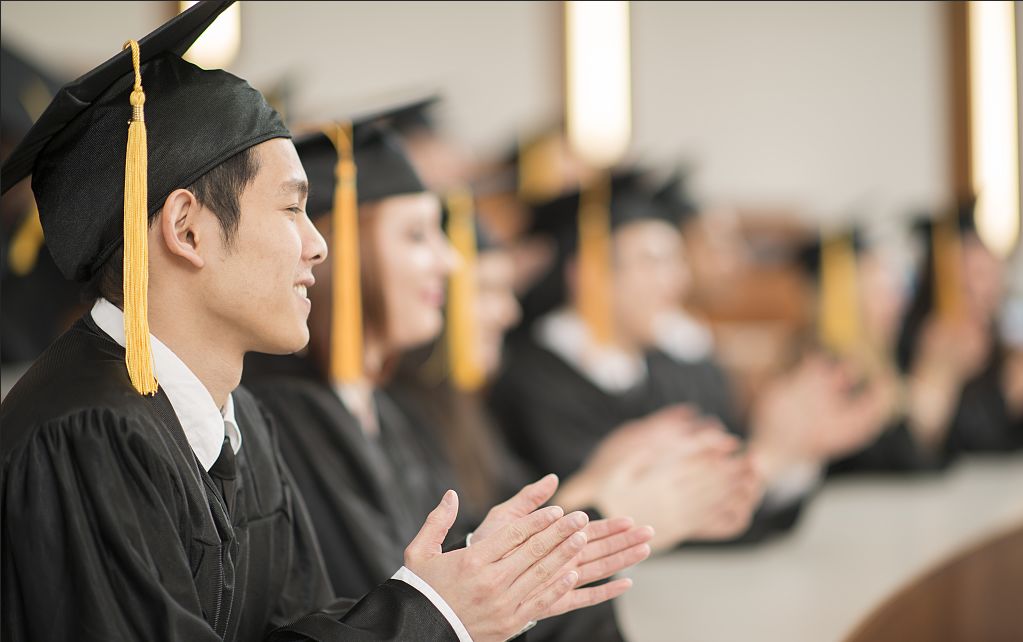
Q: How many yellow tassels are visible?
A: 8